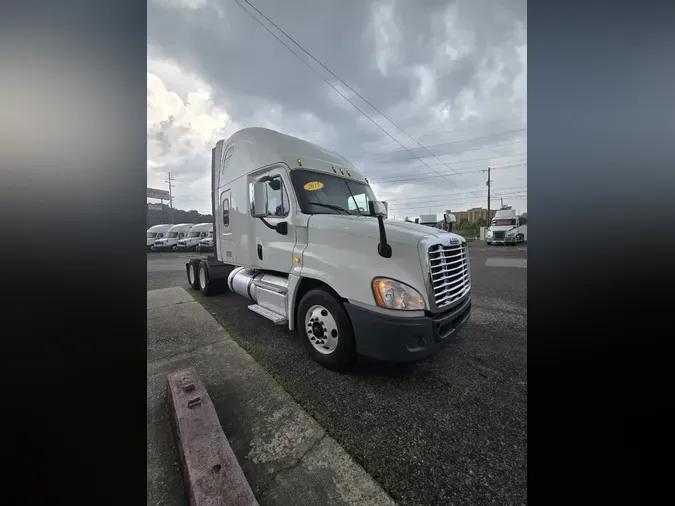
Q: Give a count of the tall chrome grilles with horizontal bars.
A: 1